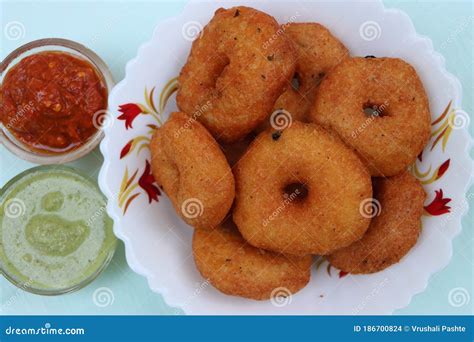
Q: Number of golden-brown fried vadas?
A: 7